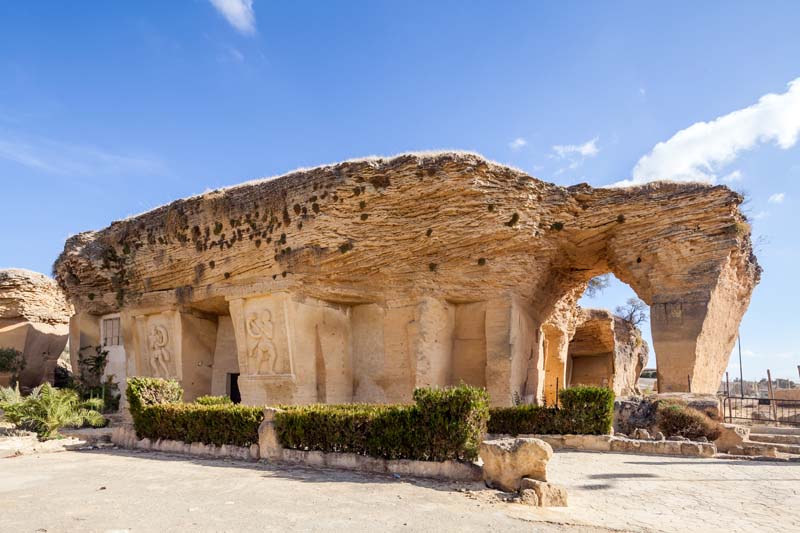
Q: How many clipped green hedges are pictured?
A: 3